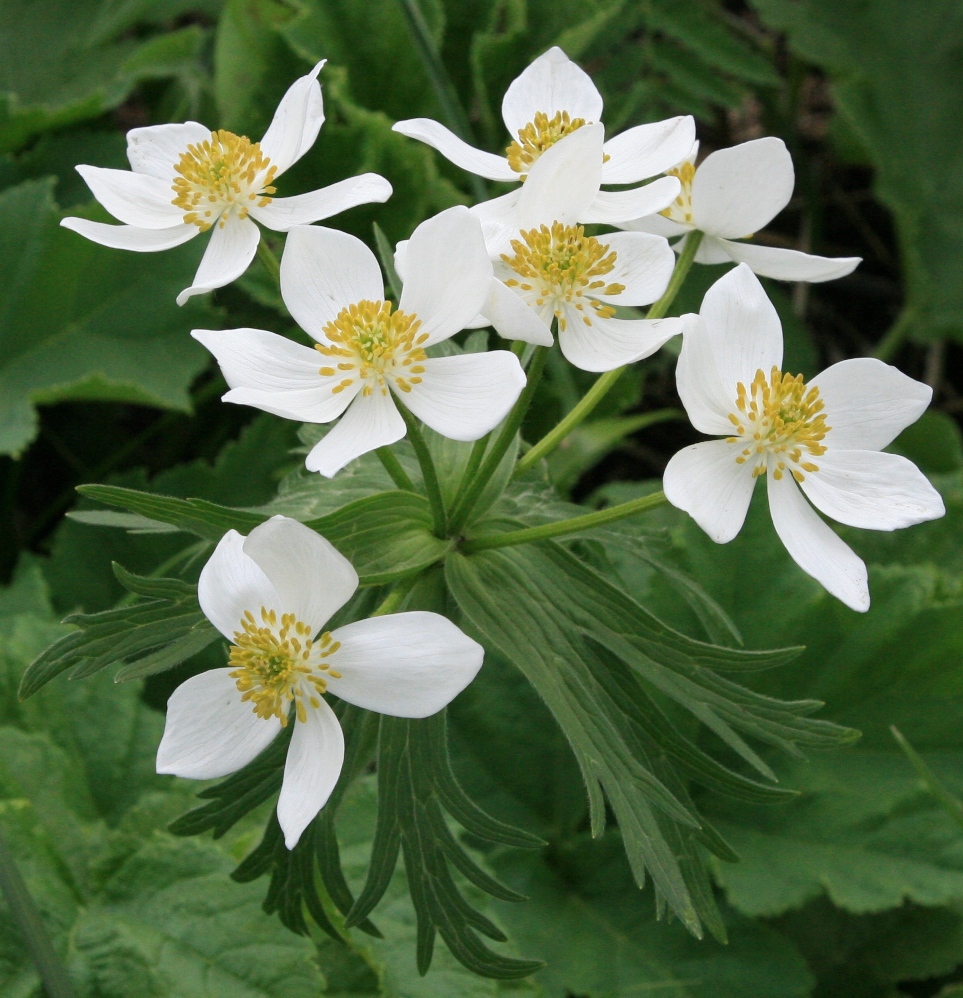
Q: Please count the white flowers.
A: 7